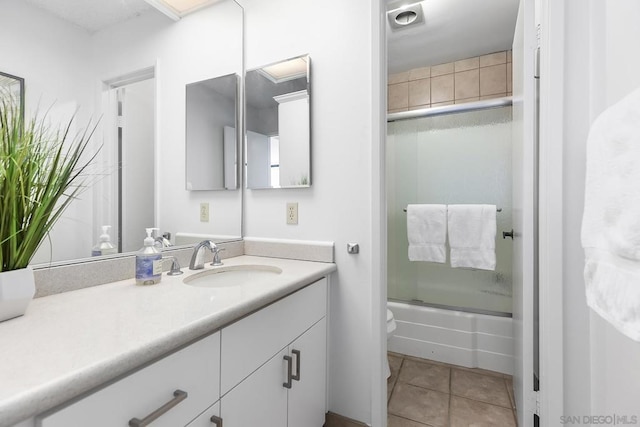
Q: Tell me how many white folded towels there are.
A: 3